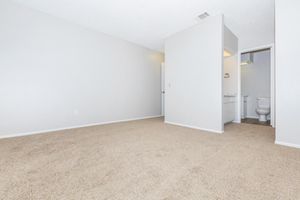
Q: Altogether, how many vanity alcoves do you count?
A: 1